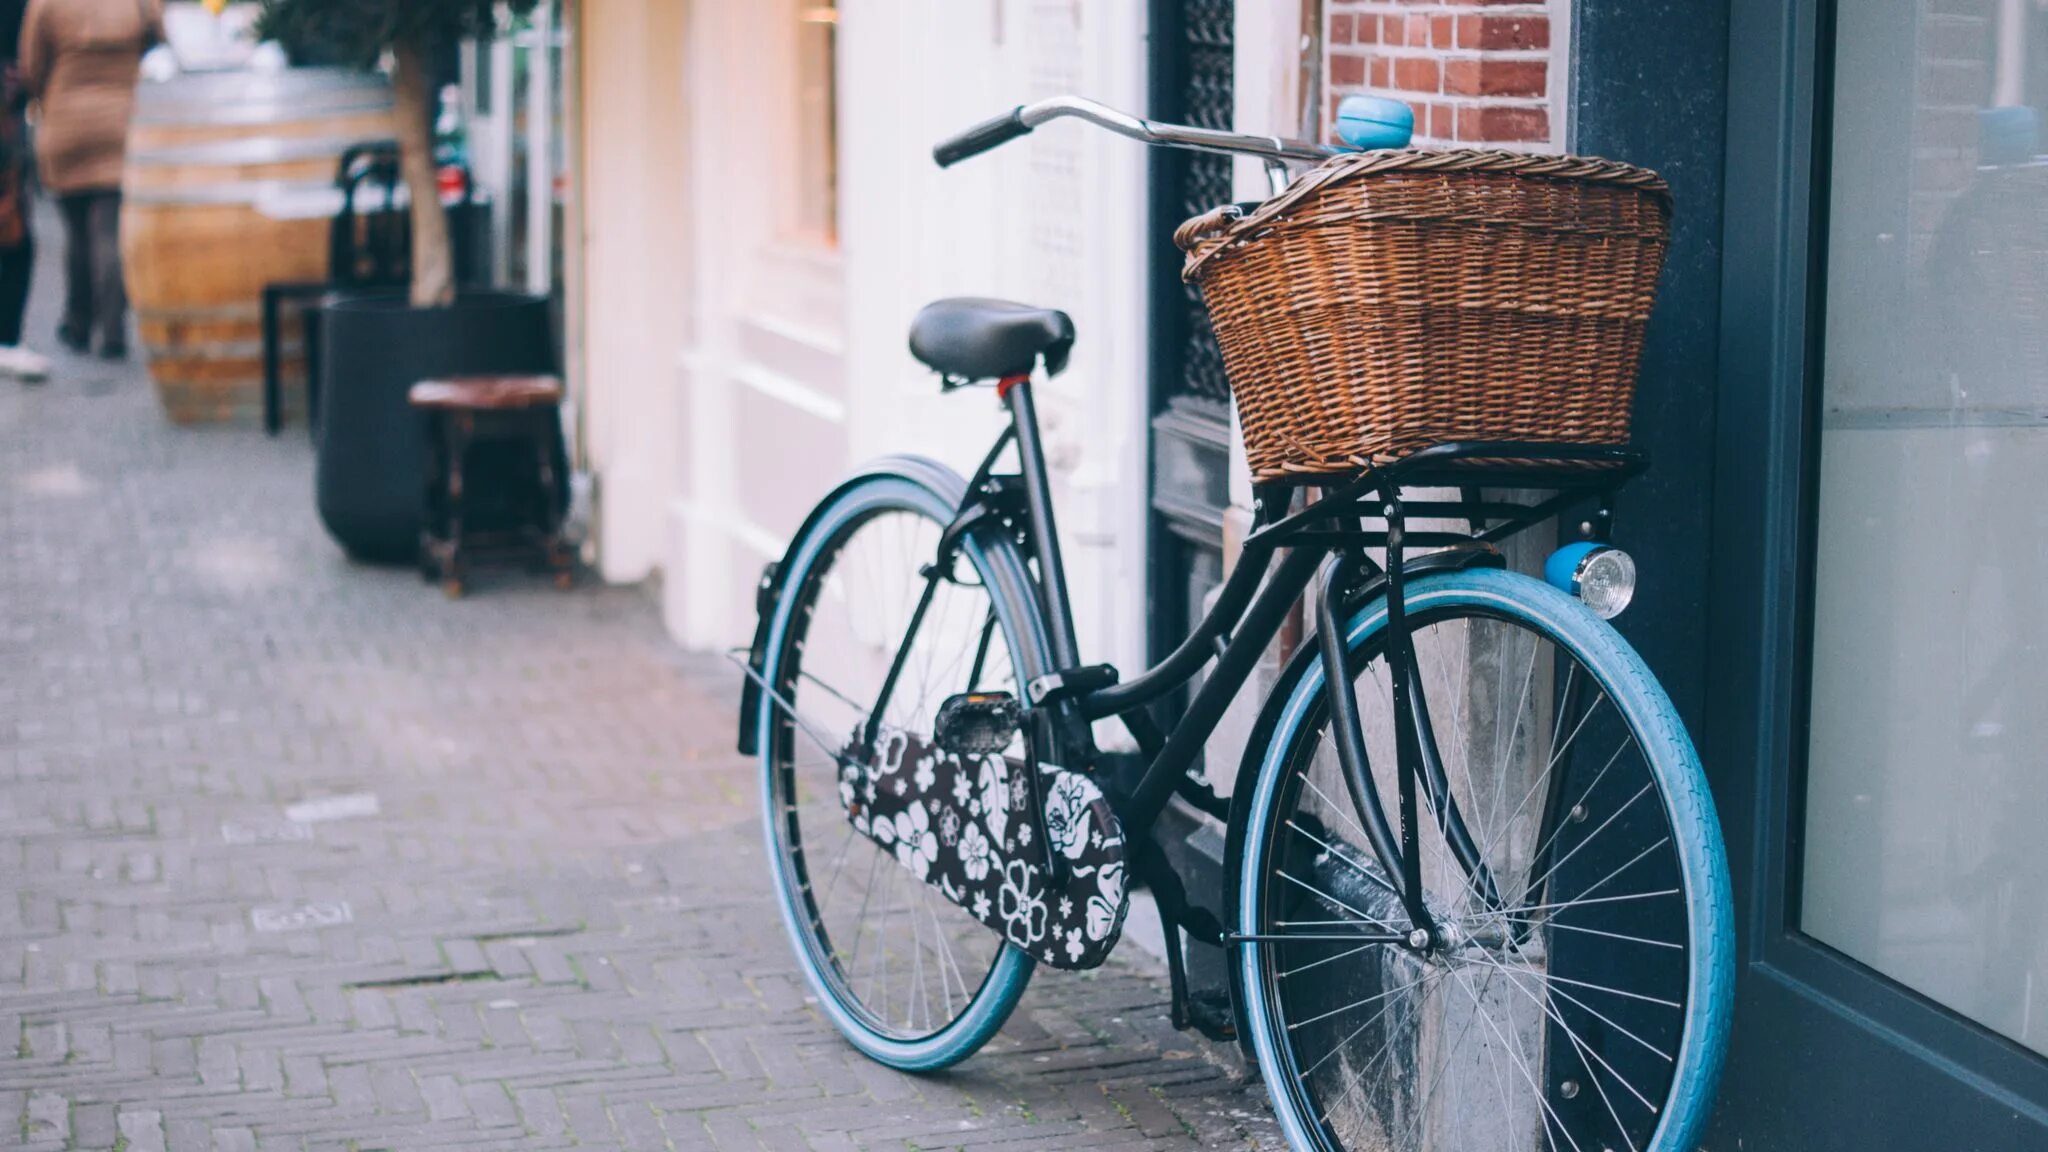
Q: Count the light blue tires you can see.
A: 2